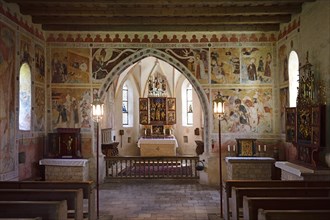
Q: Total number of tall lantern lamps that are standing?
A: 2